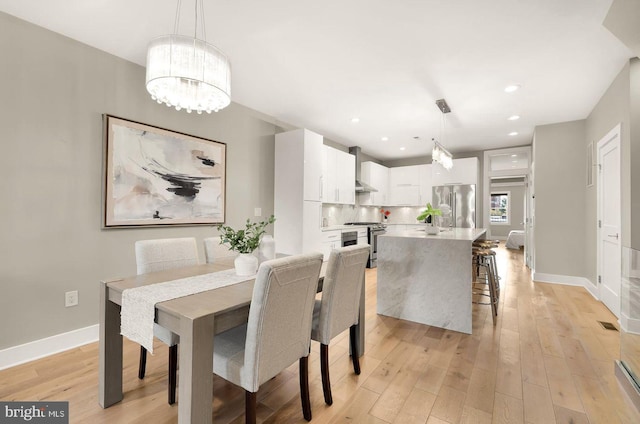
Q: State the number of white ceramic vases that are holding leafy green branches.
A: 1